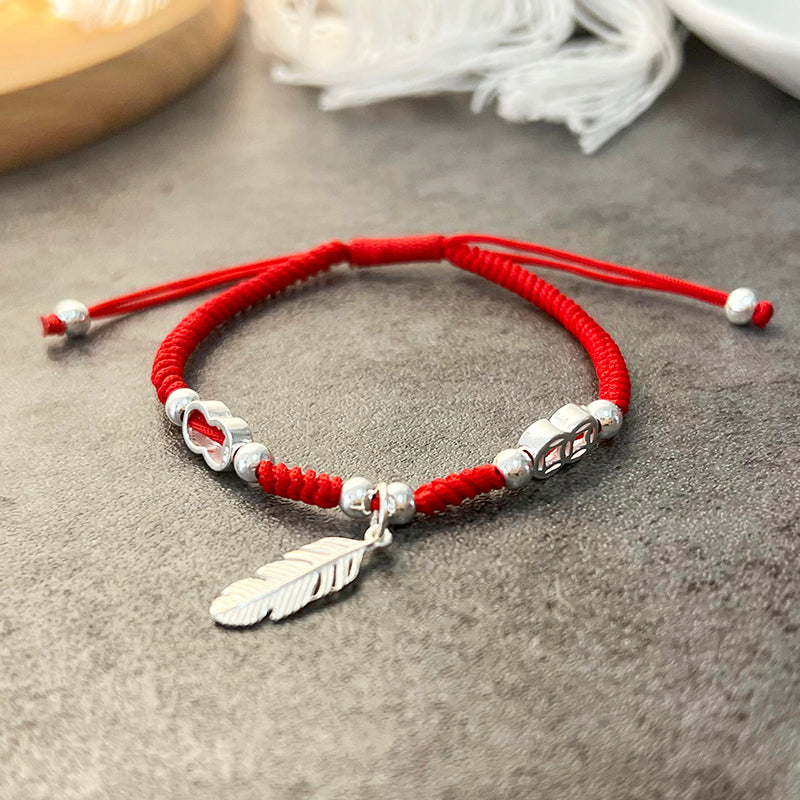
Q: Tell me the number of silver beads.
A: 8